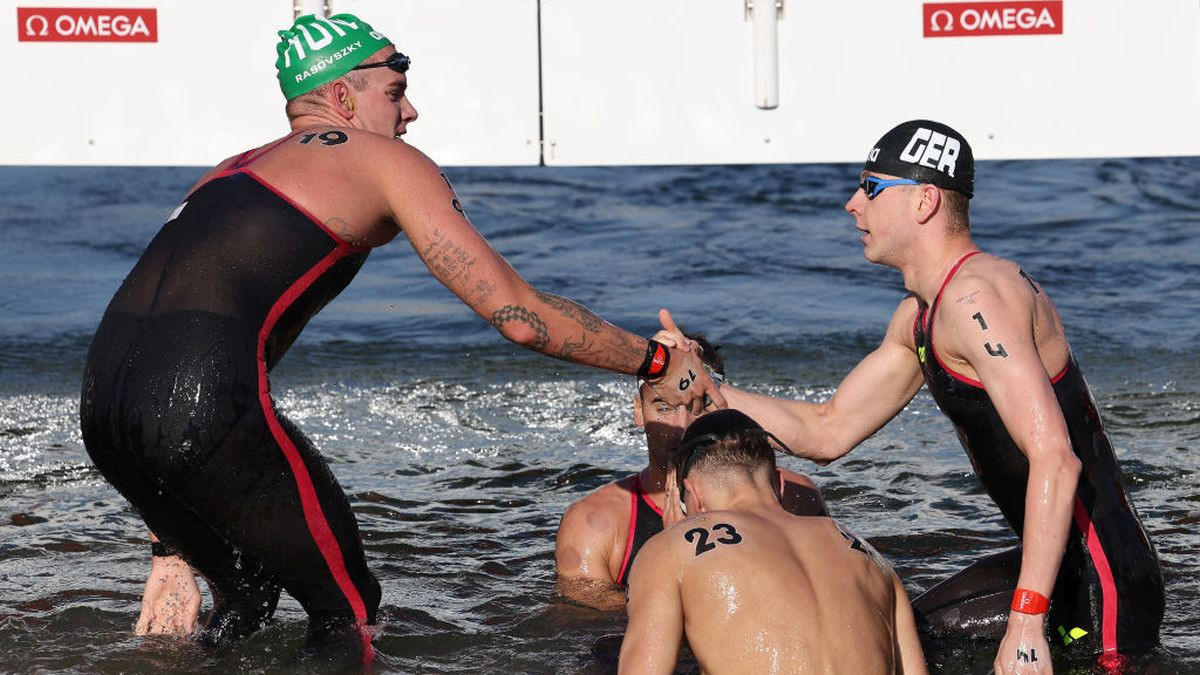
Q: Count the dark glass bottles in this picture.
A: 0